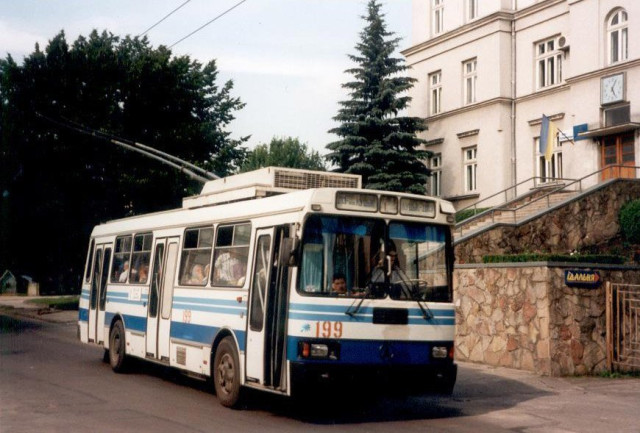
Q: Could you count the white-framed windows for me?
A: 9